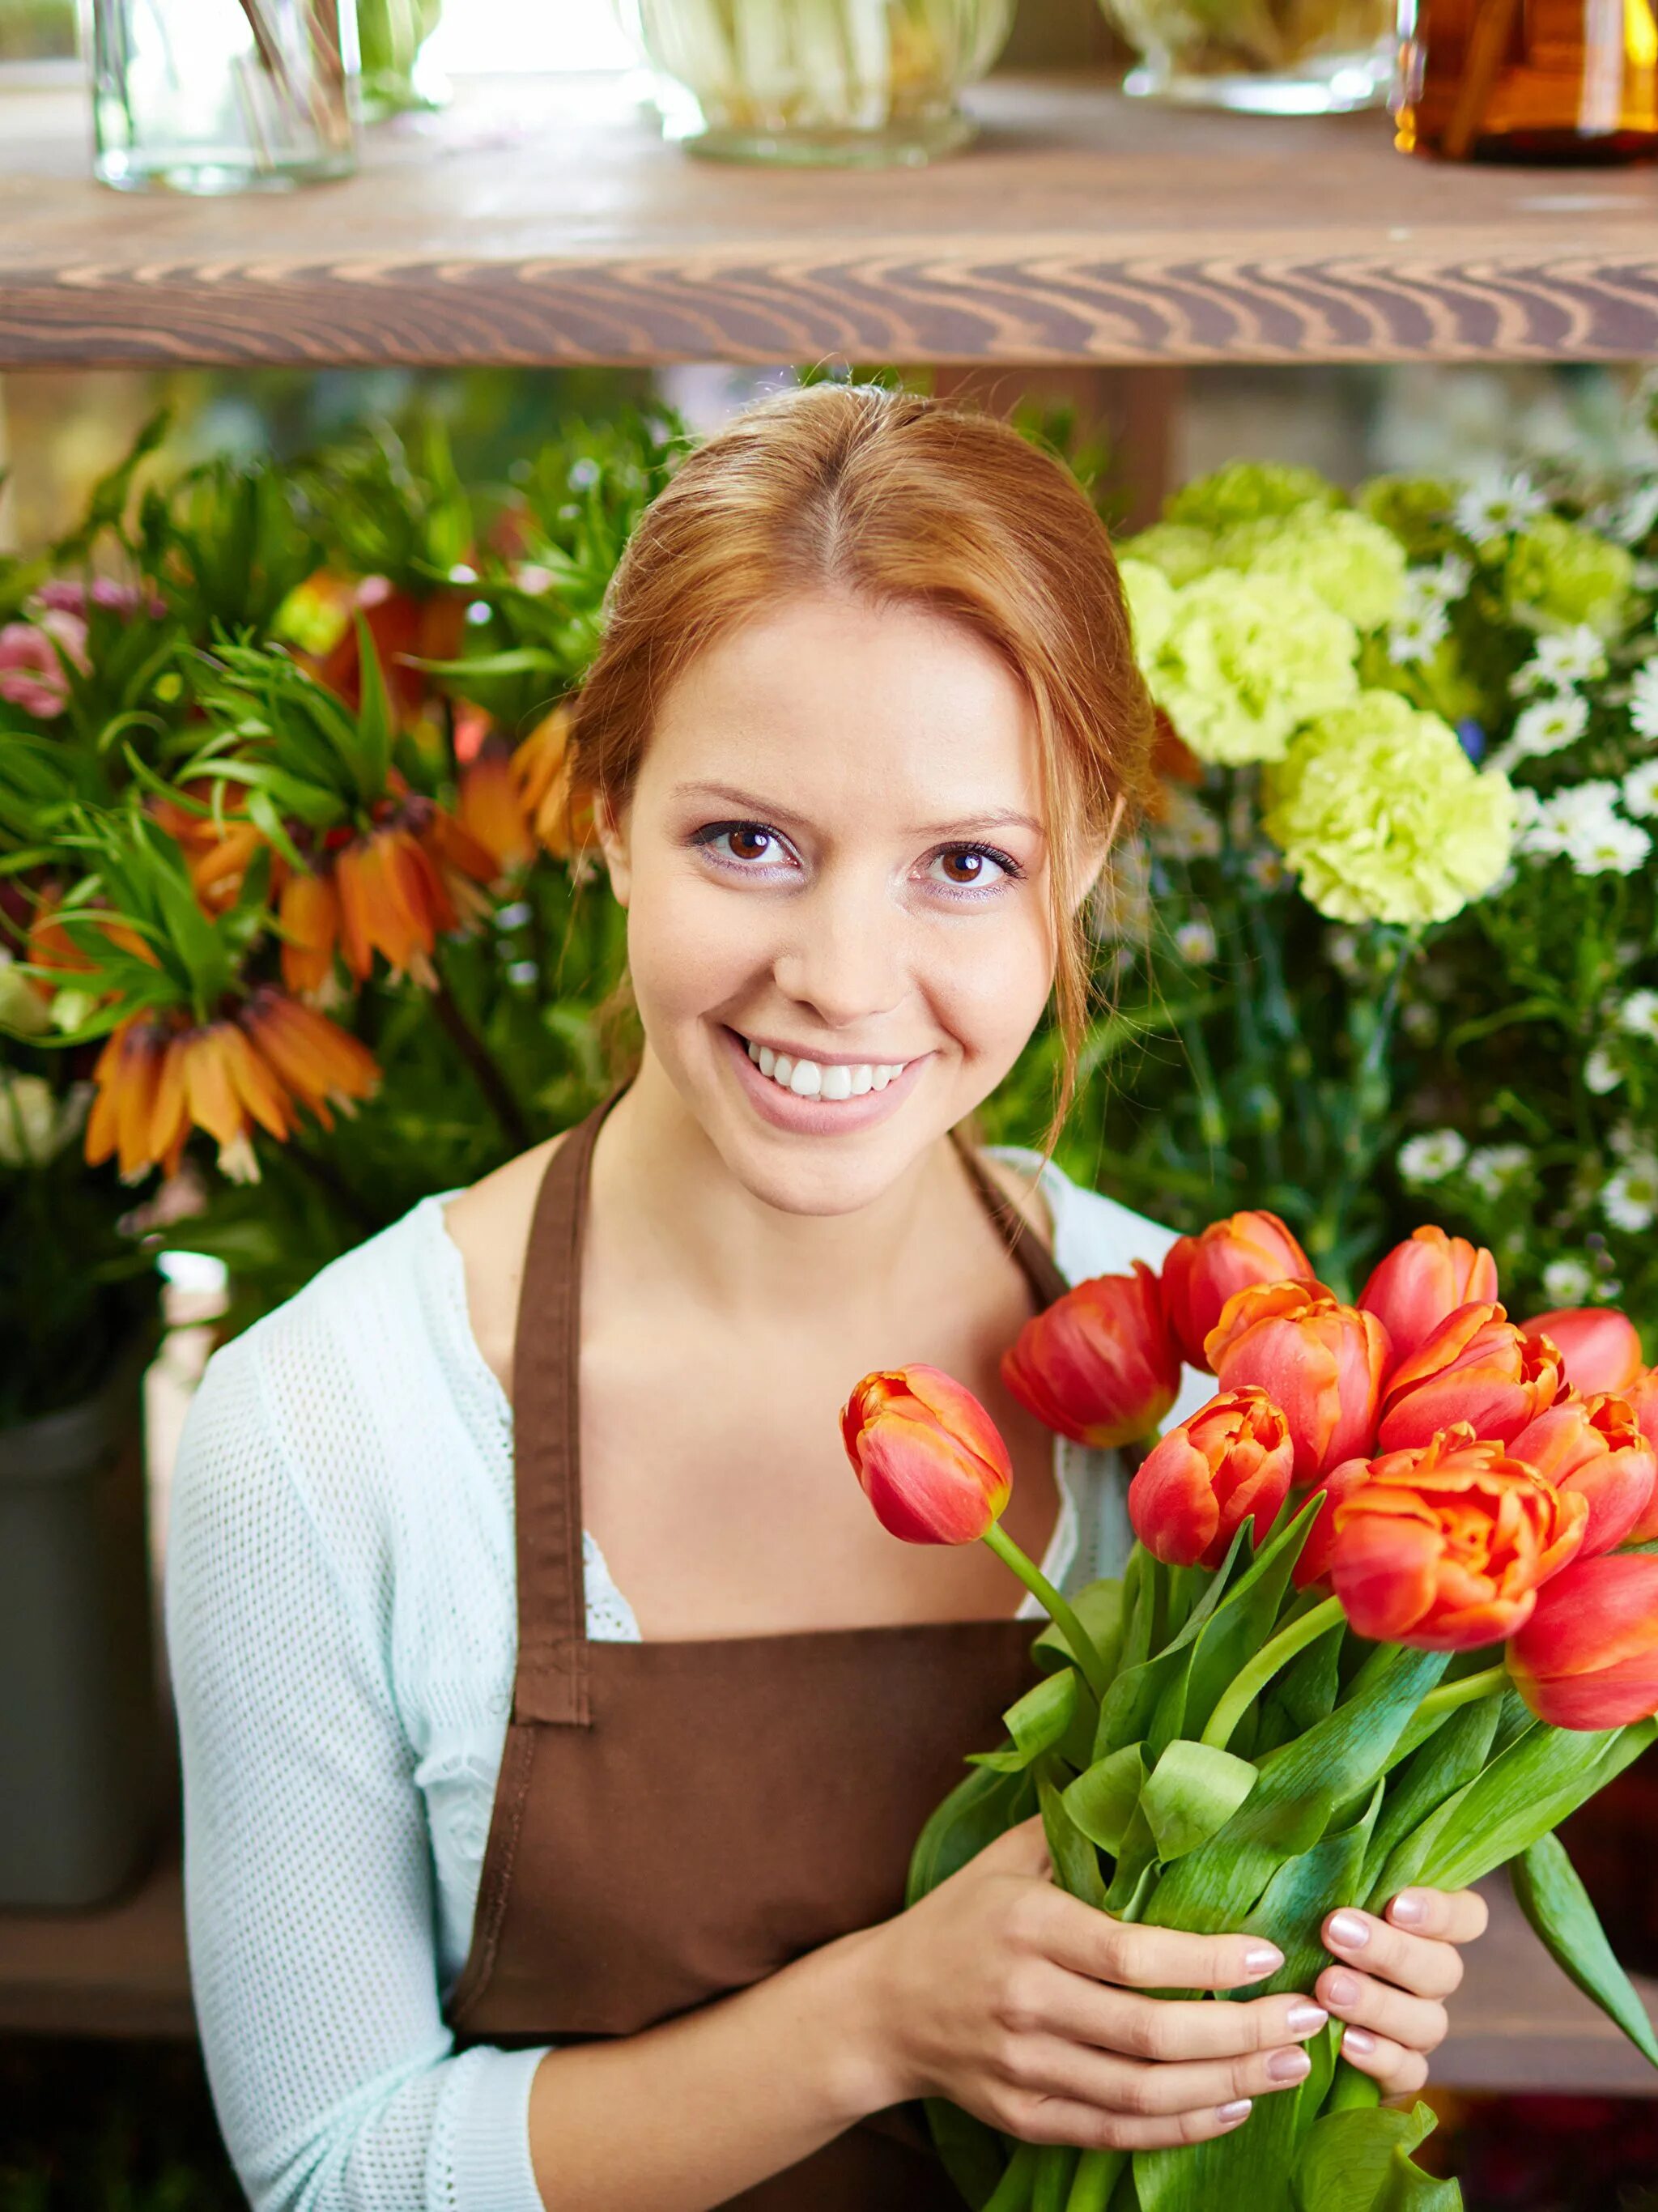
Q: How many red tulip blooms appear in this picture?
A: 13